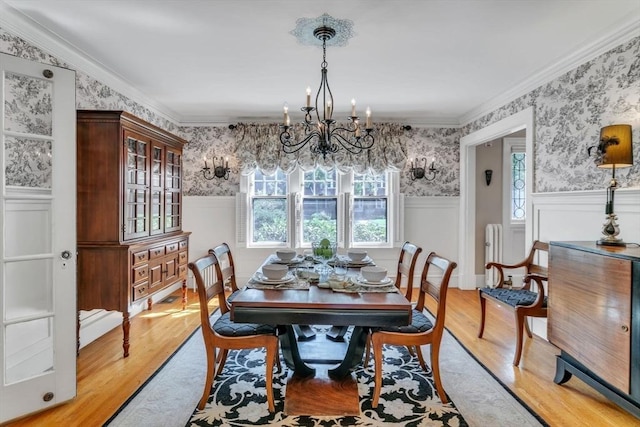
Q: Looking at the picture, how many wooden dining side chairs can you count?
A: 4